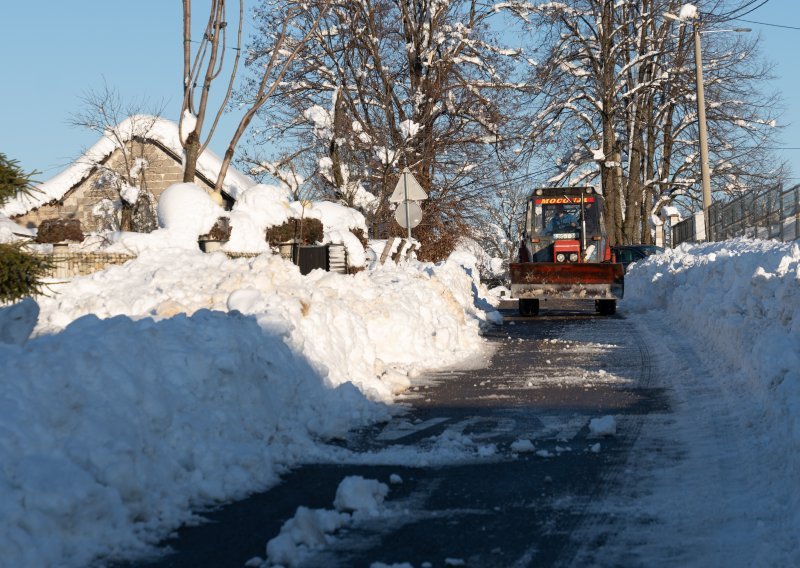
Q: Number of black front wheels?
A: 2